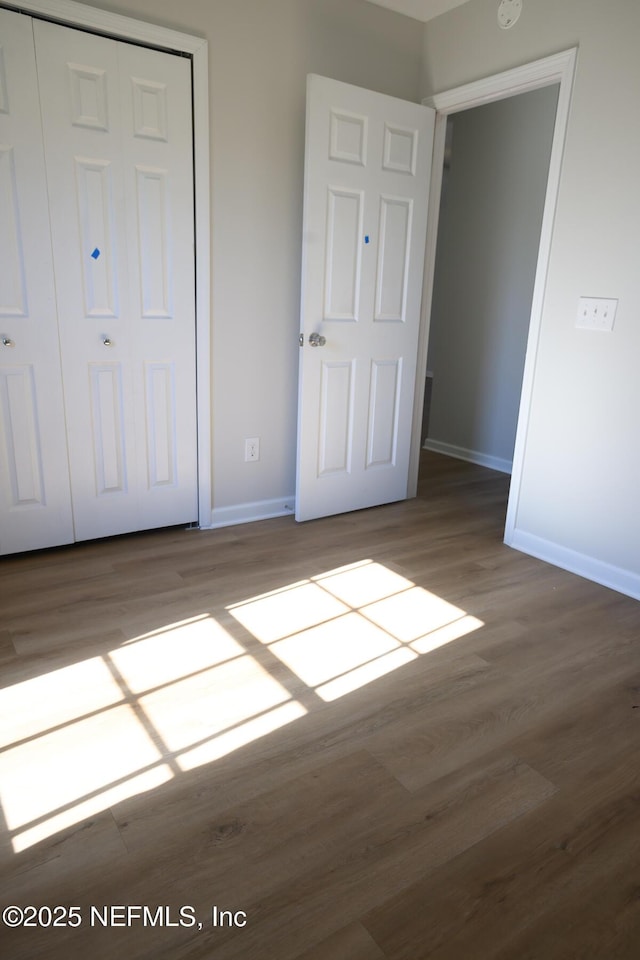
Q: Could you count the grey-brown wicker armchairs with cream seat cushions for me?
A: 0